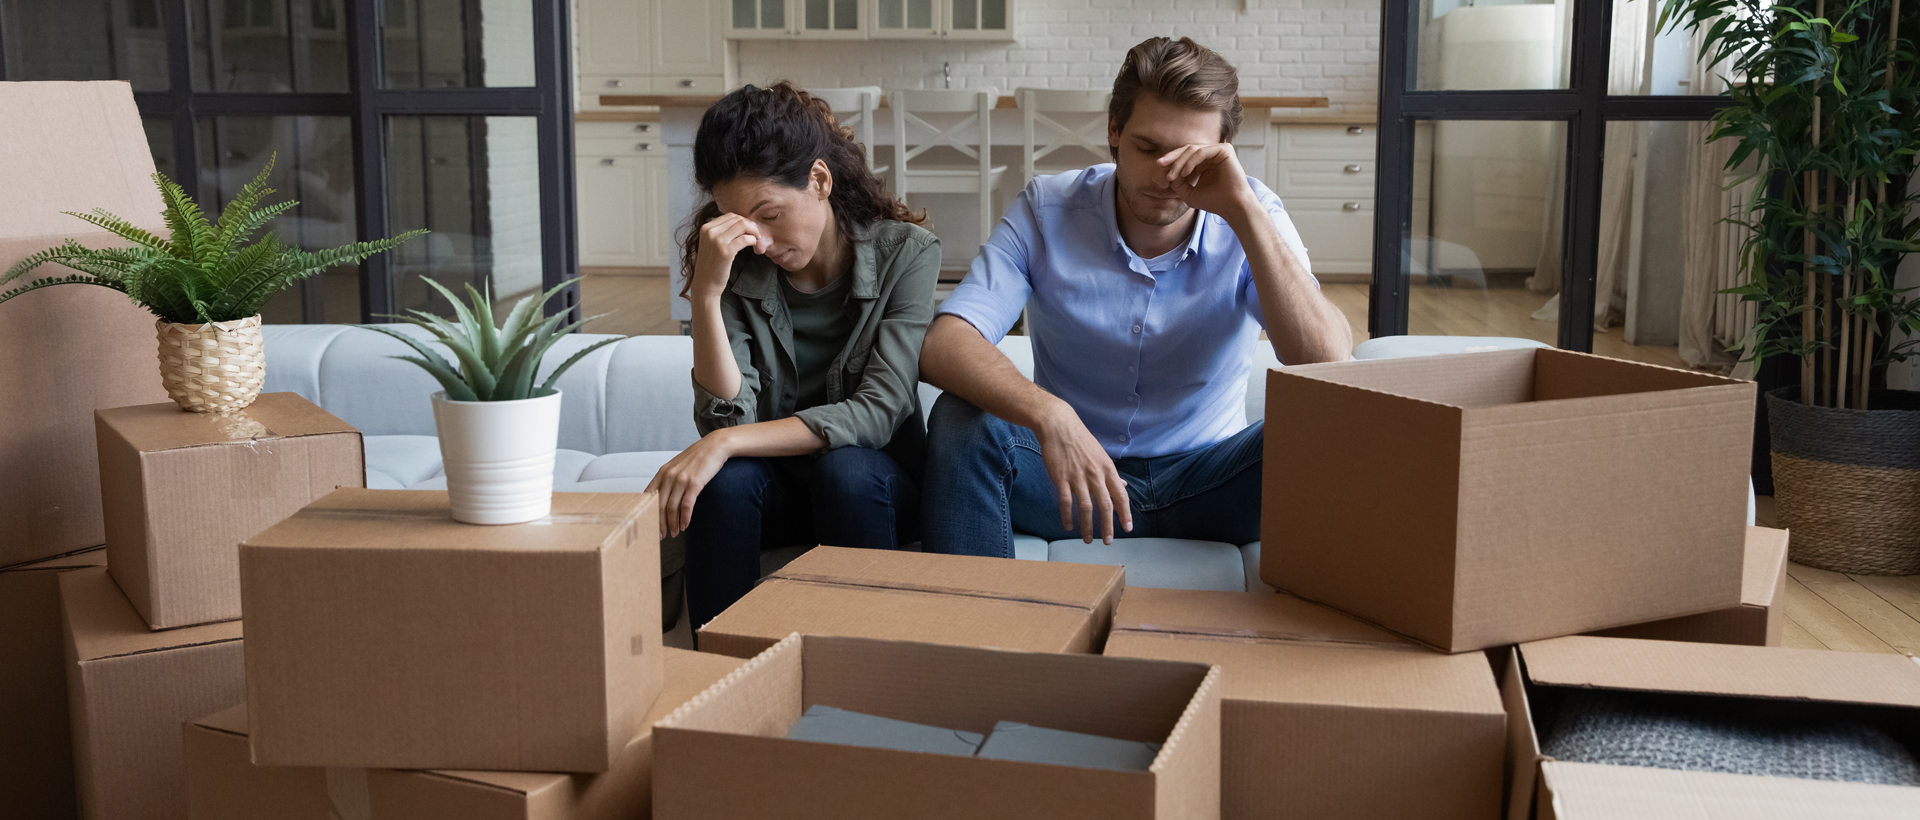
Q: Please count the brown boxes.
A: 12